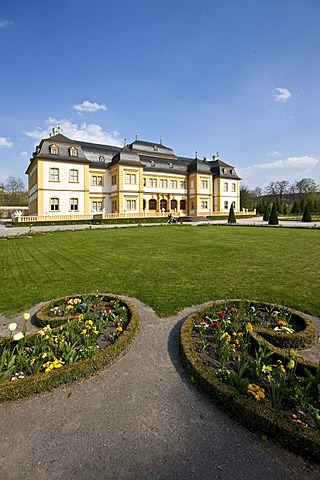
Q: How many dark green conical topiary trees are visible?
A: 4